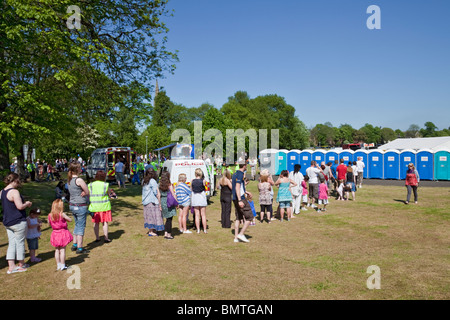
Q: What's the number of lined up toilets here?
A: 13